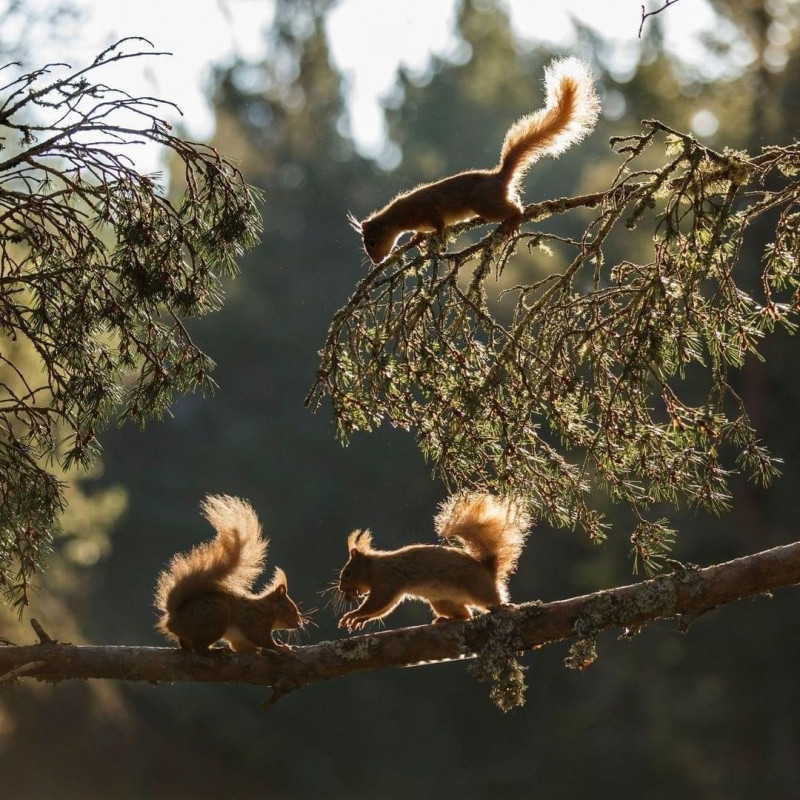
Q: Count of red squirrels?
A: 3